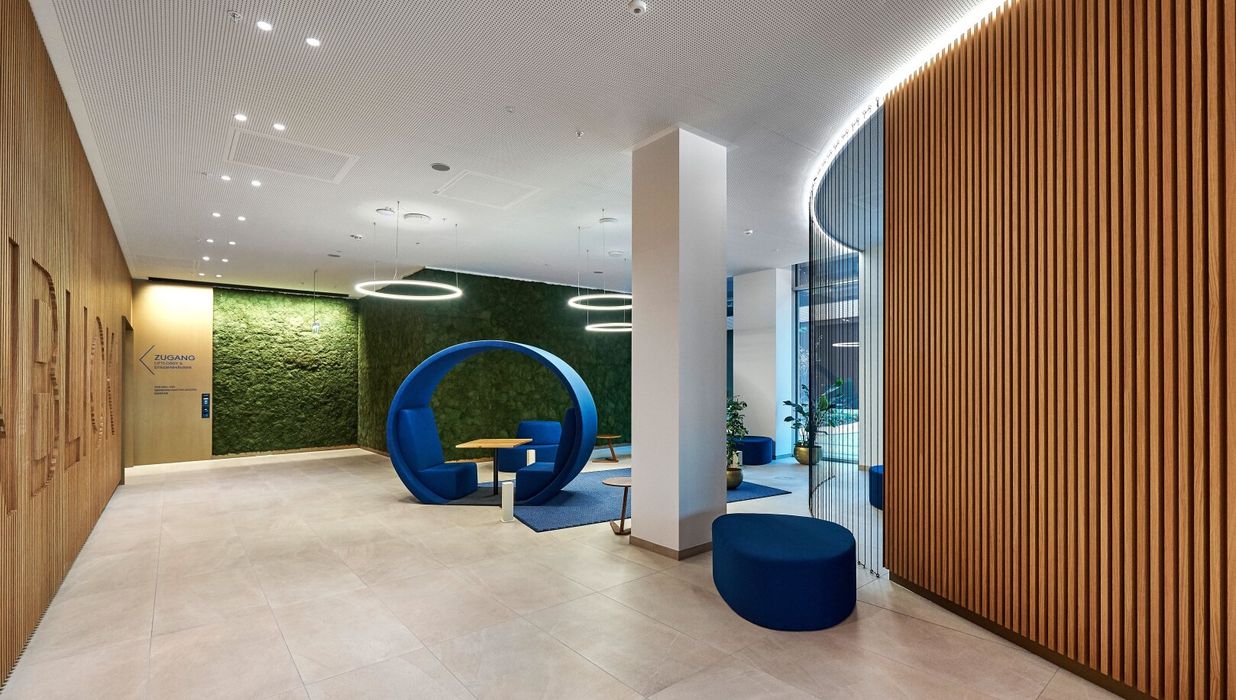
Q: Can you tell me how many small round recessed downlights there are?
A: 14